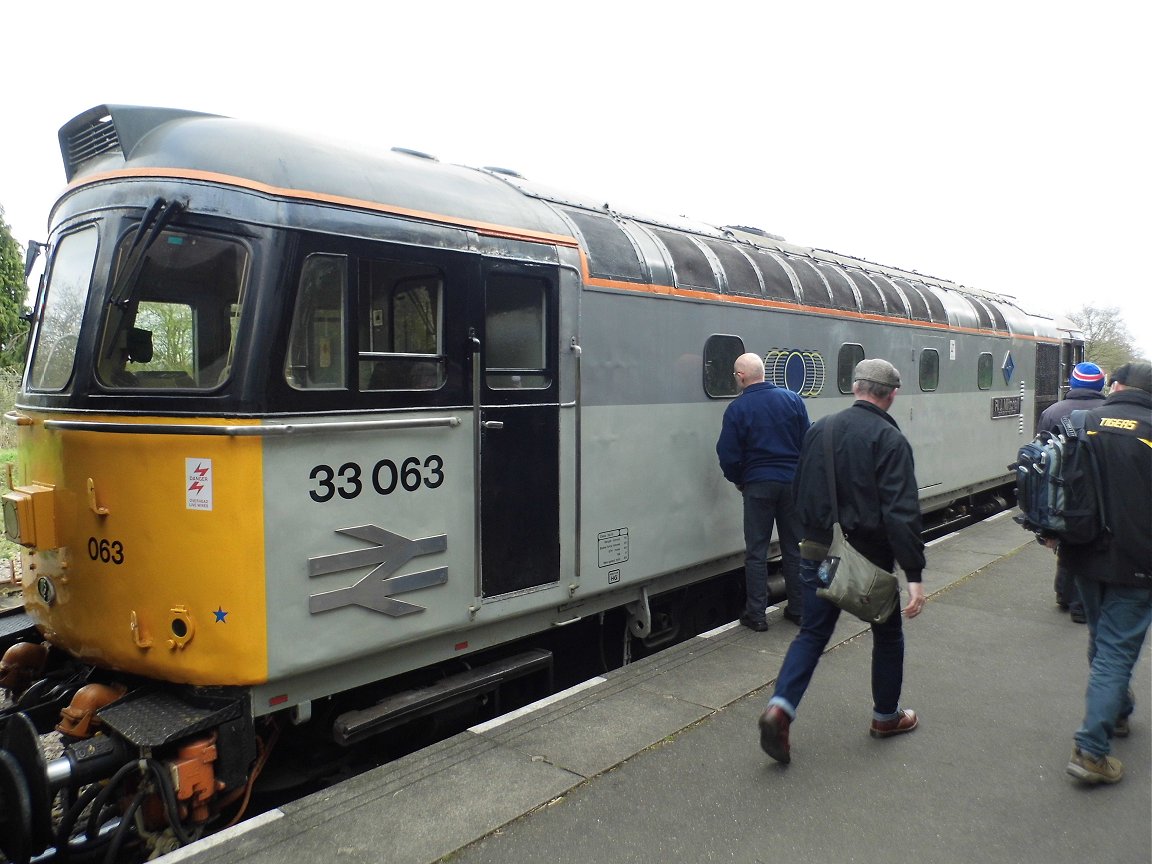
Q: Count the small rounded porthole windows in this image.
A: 4